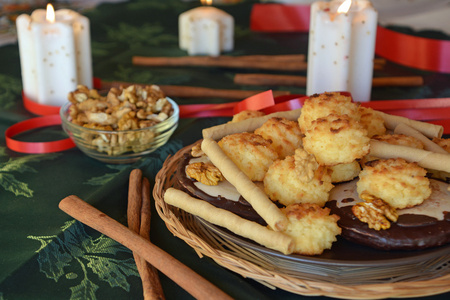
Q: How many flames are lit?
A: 3